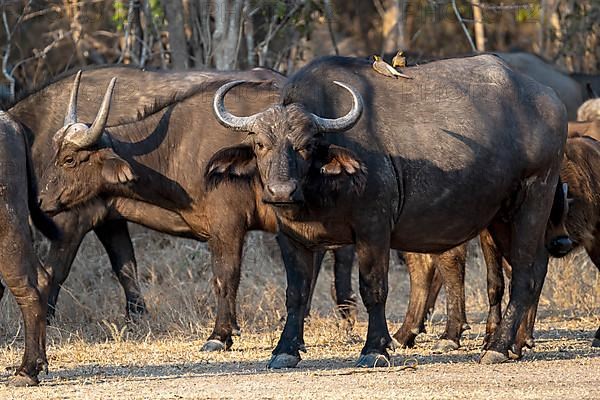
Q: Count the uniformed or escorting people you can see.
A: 0